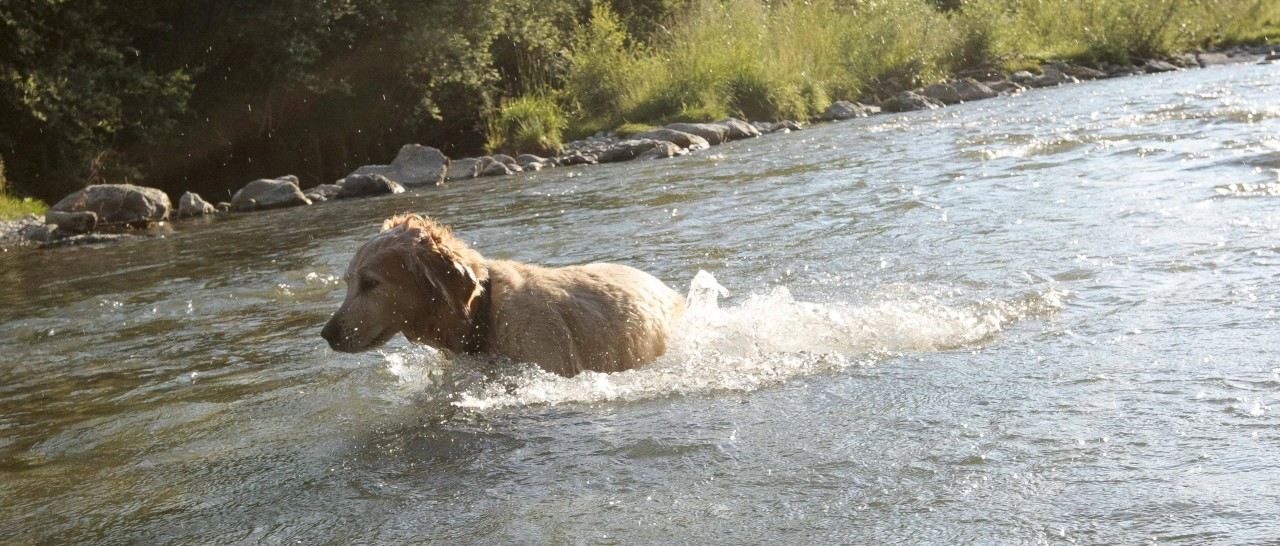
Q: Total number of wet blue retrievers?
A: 0